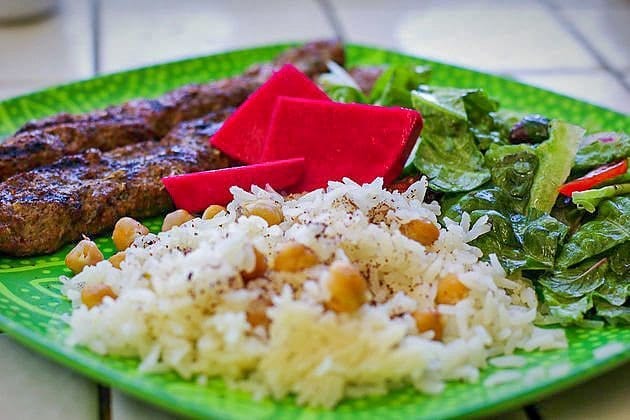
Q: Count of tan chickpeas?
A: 14